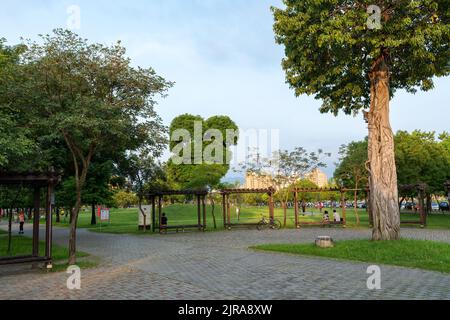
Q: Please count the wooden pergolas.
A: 5